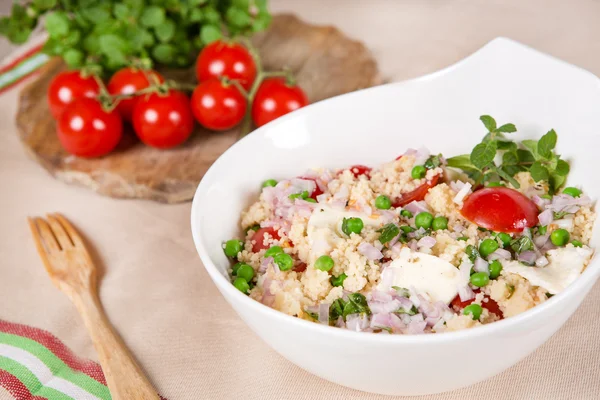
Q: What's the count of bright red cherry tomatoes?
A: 7